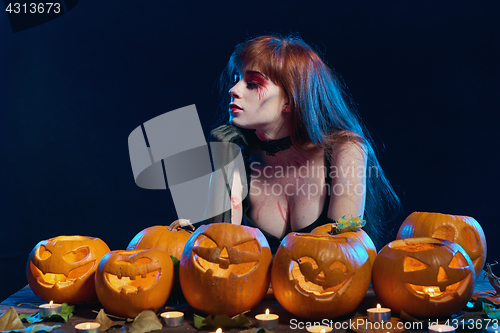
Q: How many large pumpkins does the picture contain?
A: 8